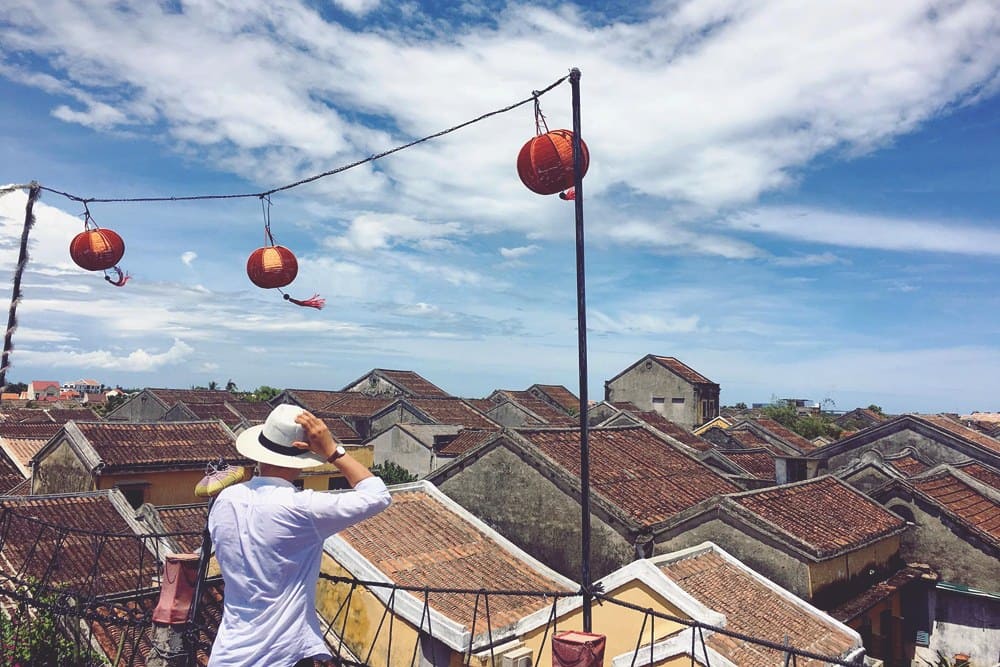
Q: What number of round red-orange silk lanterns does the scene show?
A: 3